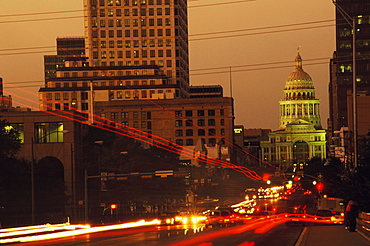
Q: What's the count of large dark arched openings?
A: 2